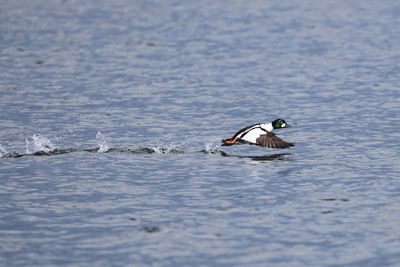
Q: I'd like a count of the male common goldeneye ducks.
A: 1